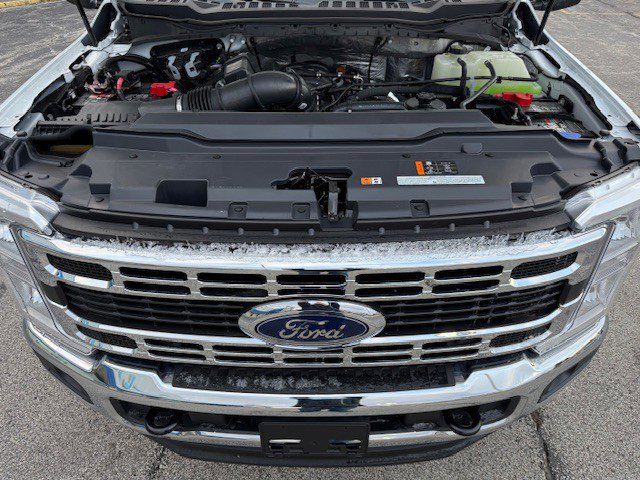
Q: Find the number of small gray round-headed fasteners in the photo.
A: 10